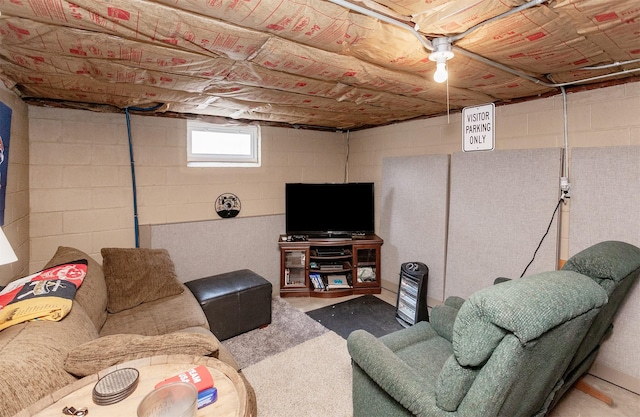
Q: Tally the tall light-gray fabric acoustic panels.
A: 3